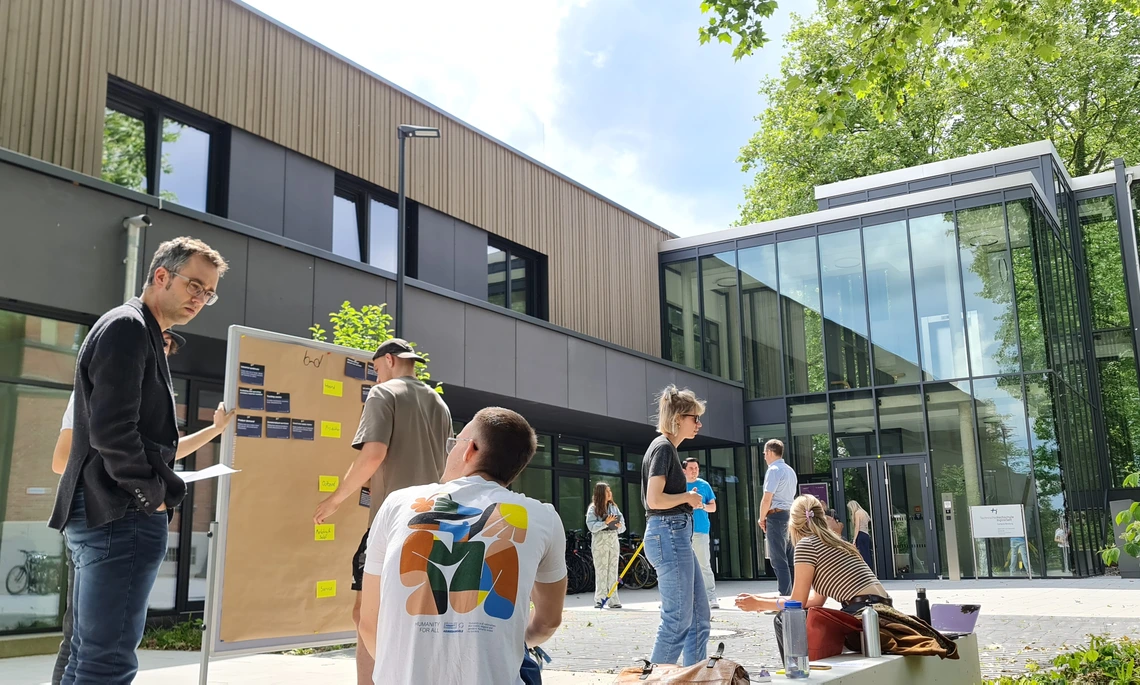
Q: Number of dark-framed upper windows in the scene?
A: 3